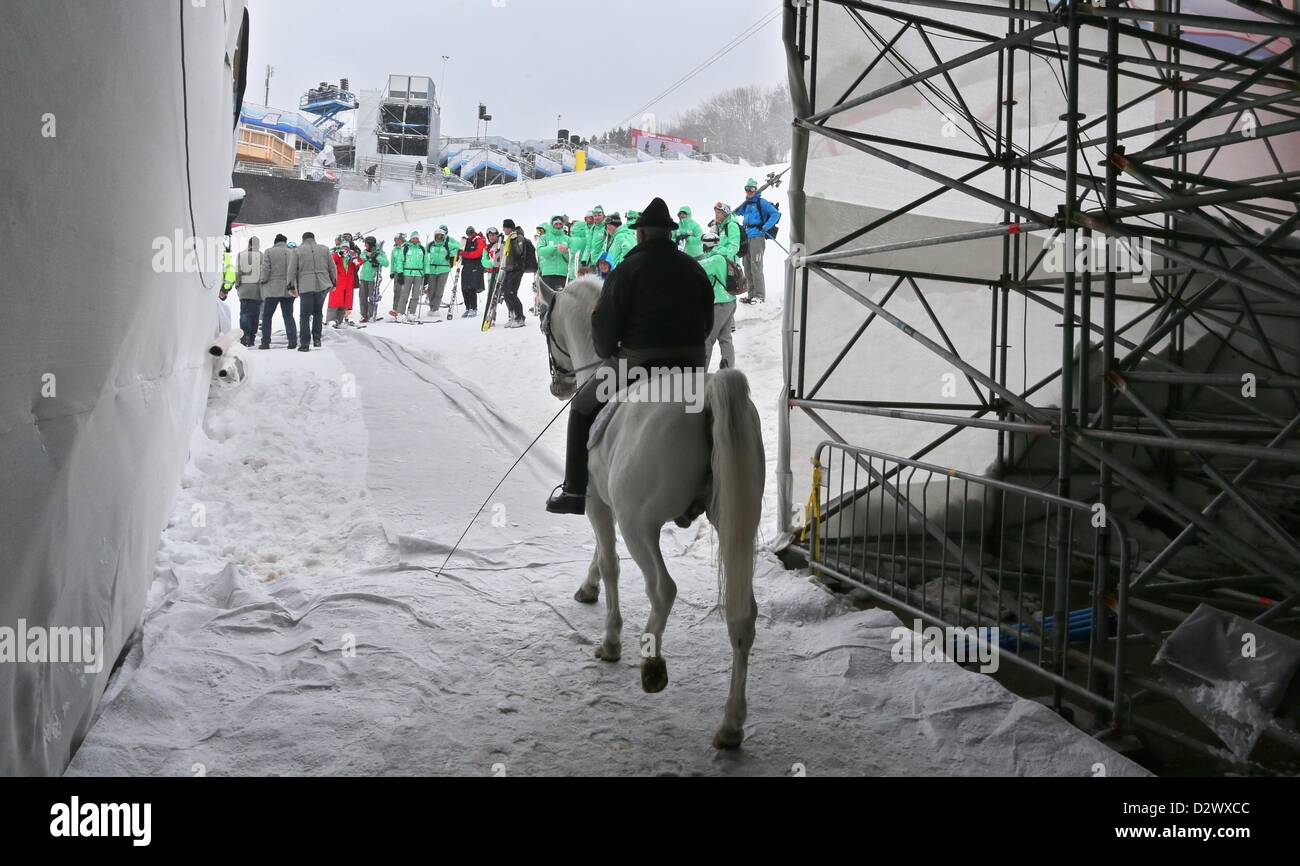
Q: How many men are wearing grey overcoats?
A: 3